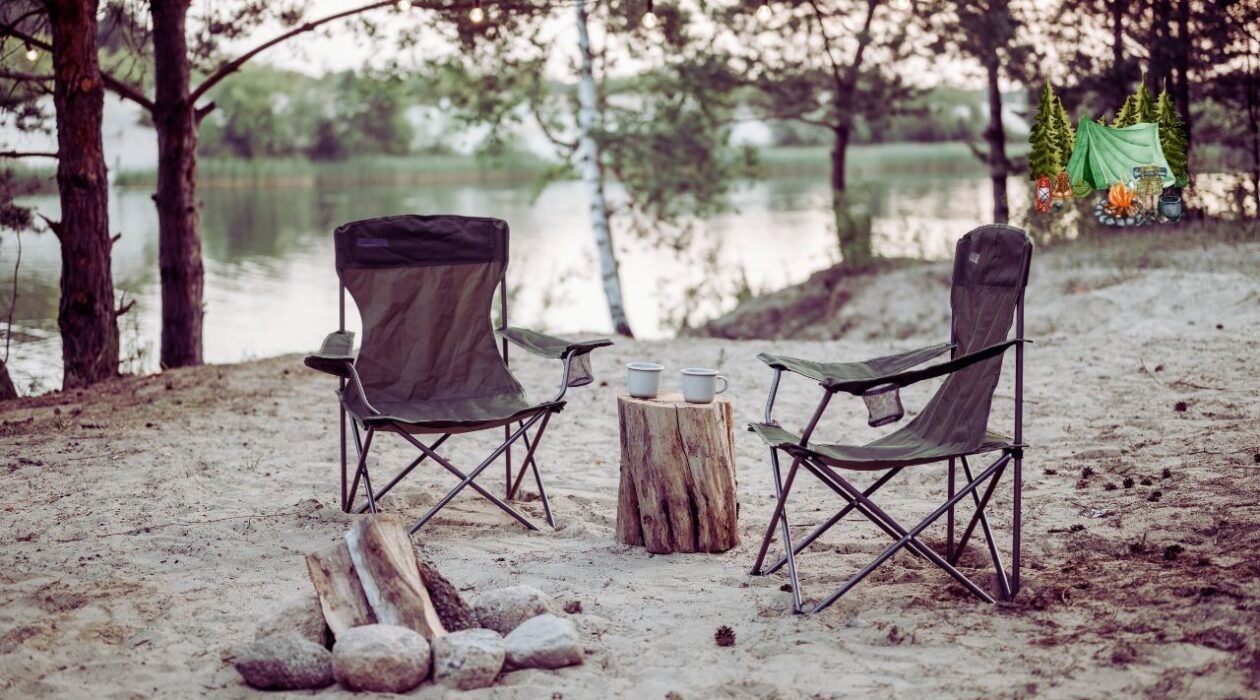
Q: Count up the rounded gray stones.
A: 6